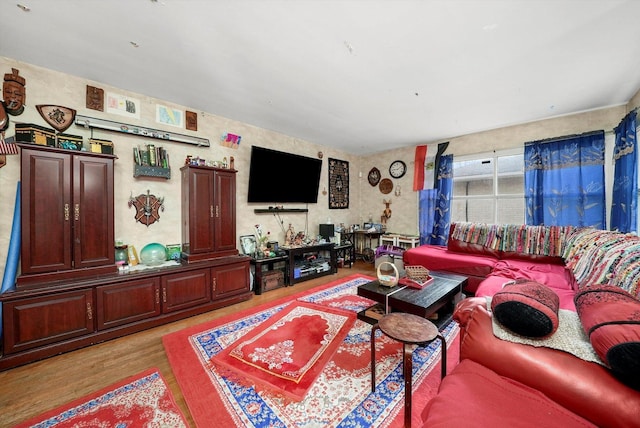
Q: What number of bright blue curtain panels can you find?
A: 3